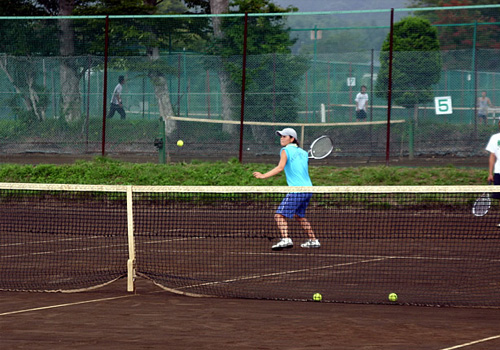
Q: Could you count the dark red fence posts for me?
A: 3